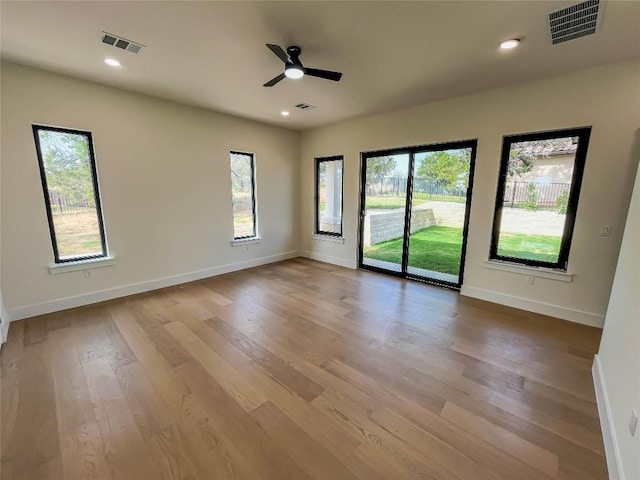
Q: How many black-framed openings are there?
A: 5